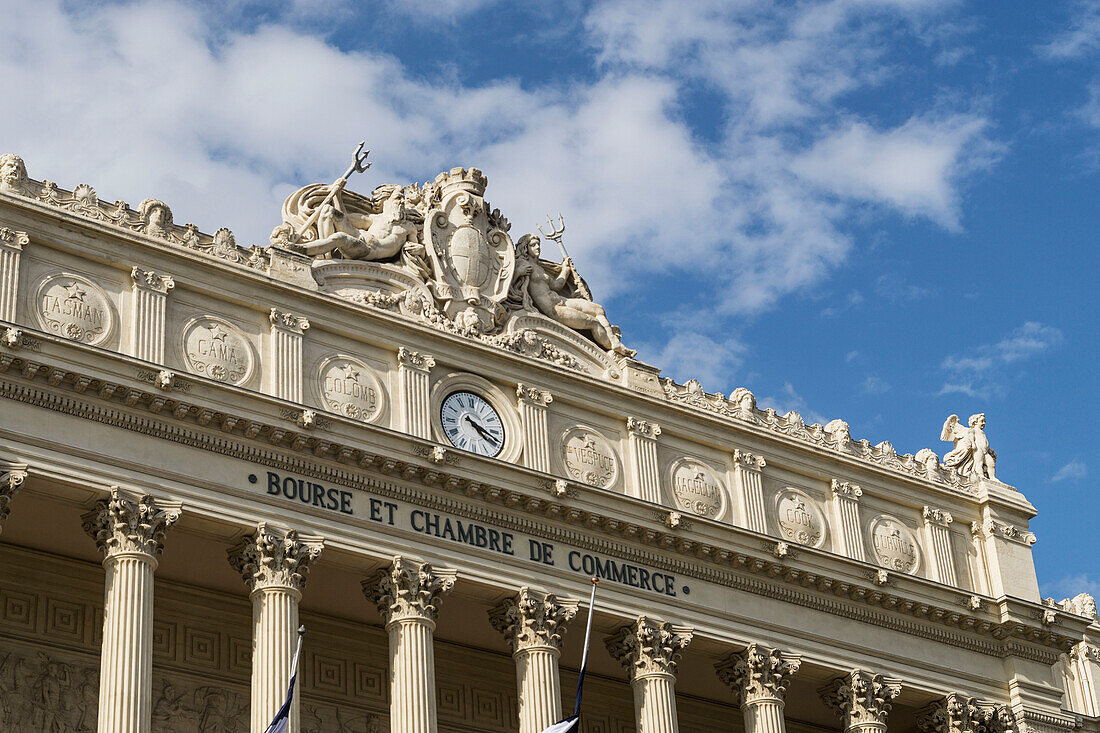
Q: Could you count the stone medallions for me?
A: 7